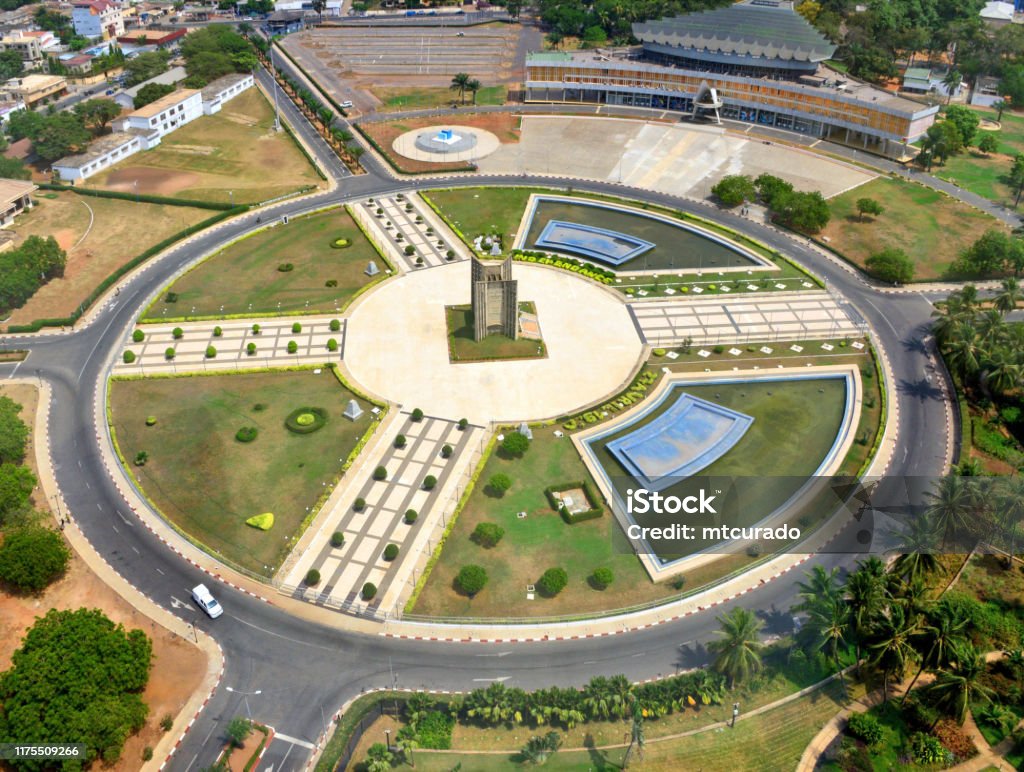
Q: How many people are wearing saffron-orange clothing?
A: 0